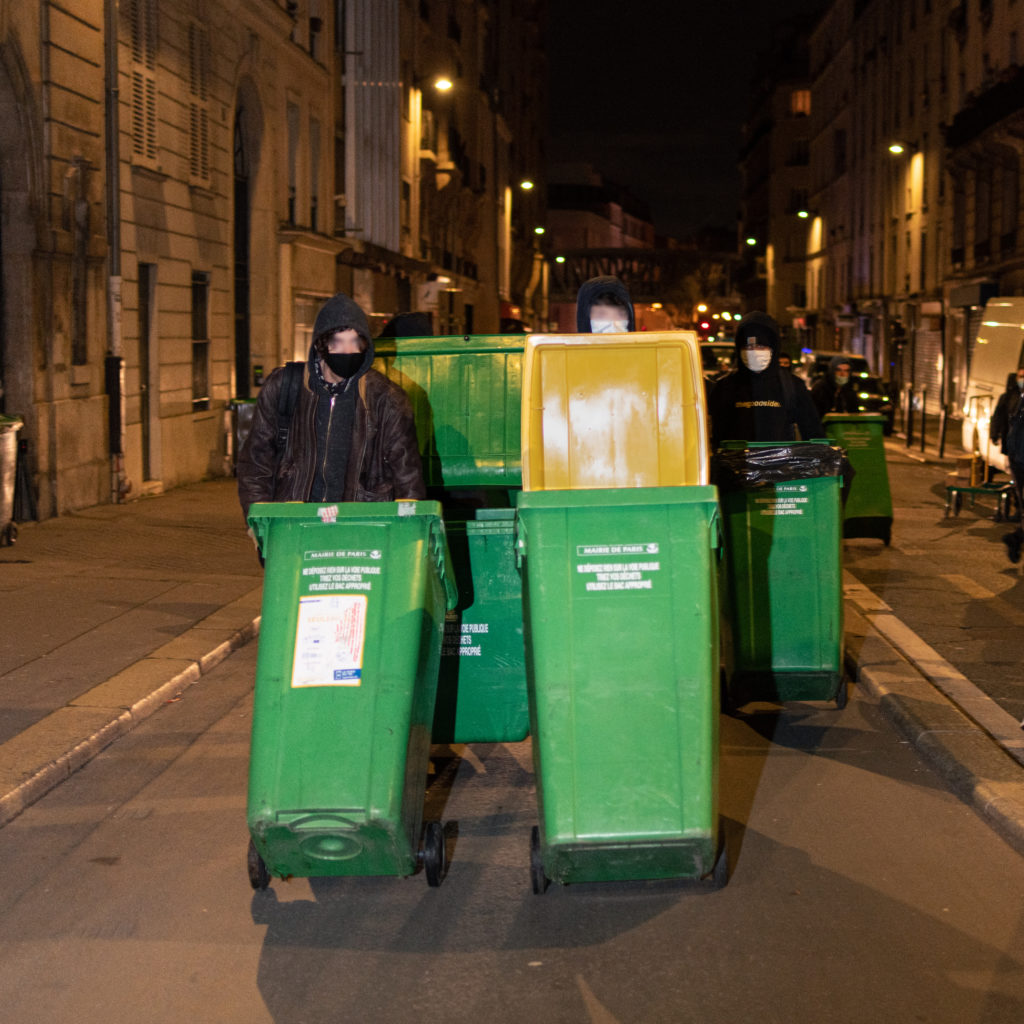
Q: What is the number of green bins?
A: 5